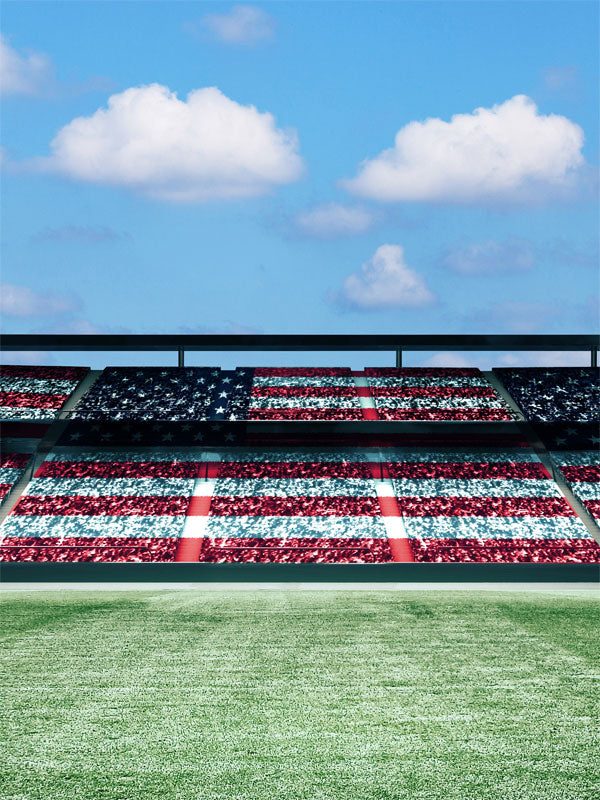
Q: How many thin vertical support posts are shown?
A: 3